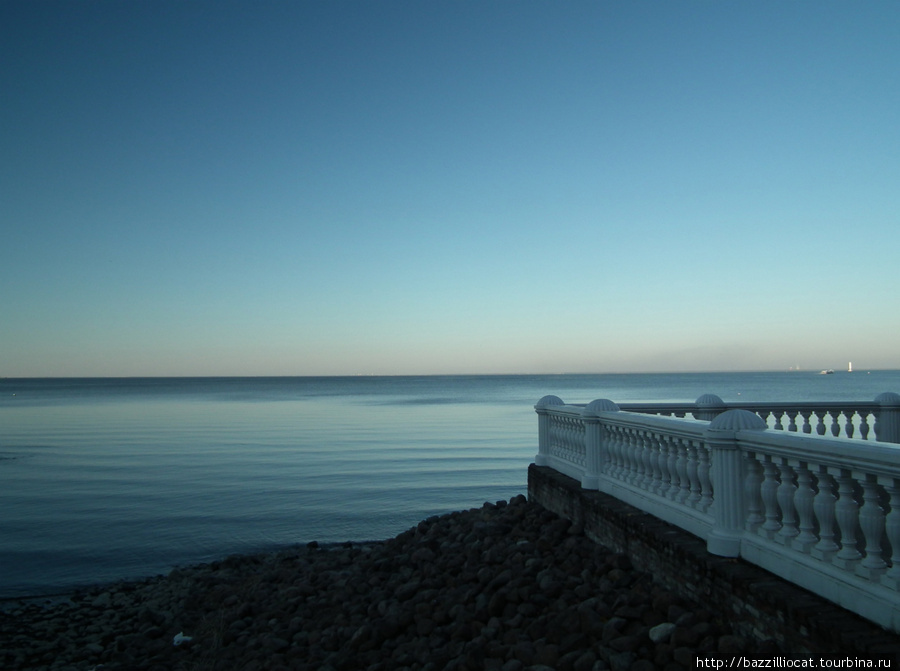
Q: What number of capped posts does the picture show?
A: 5